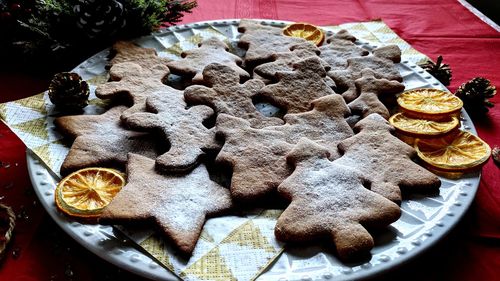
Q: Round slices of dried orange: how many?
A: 5